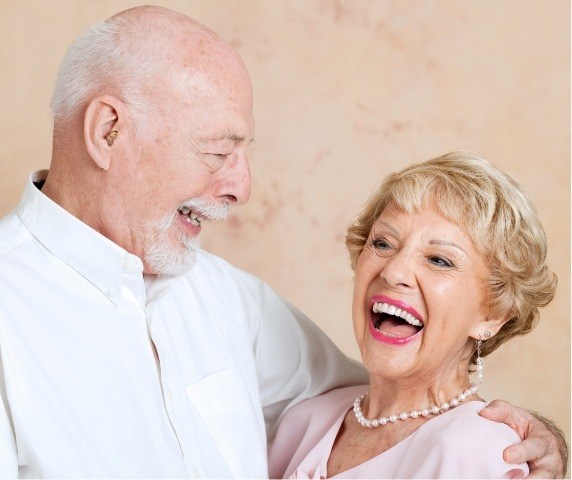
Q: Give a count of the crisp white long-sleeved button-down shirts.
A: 1